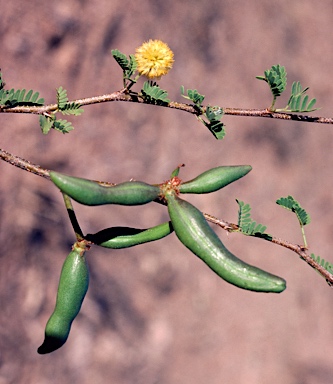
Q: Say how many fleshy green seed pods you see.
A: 5